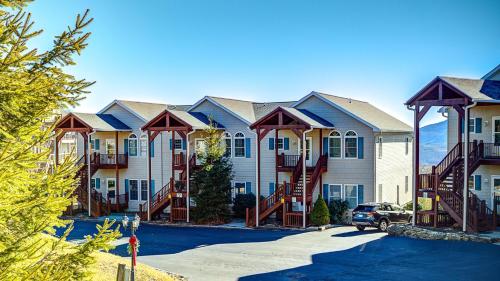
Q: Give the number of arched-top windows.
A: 6